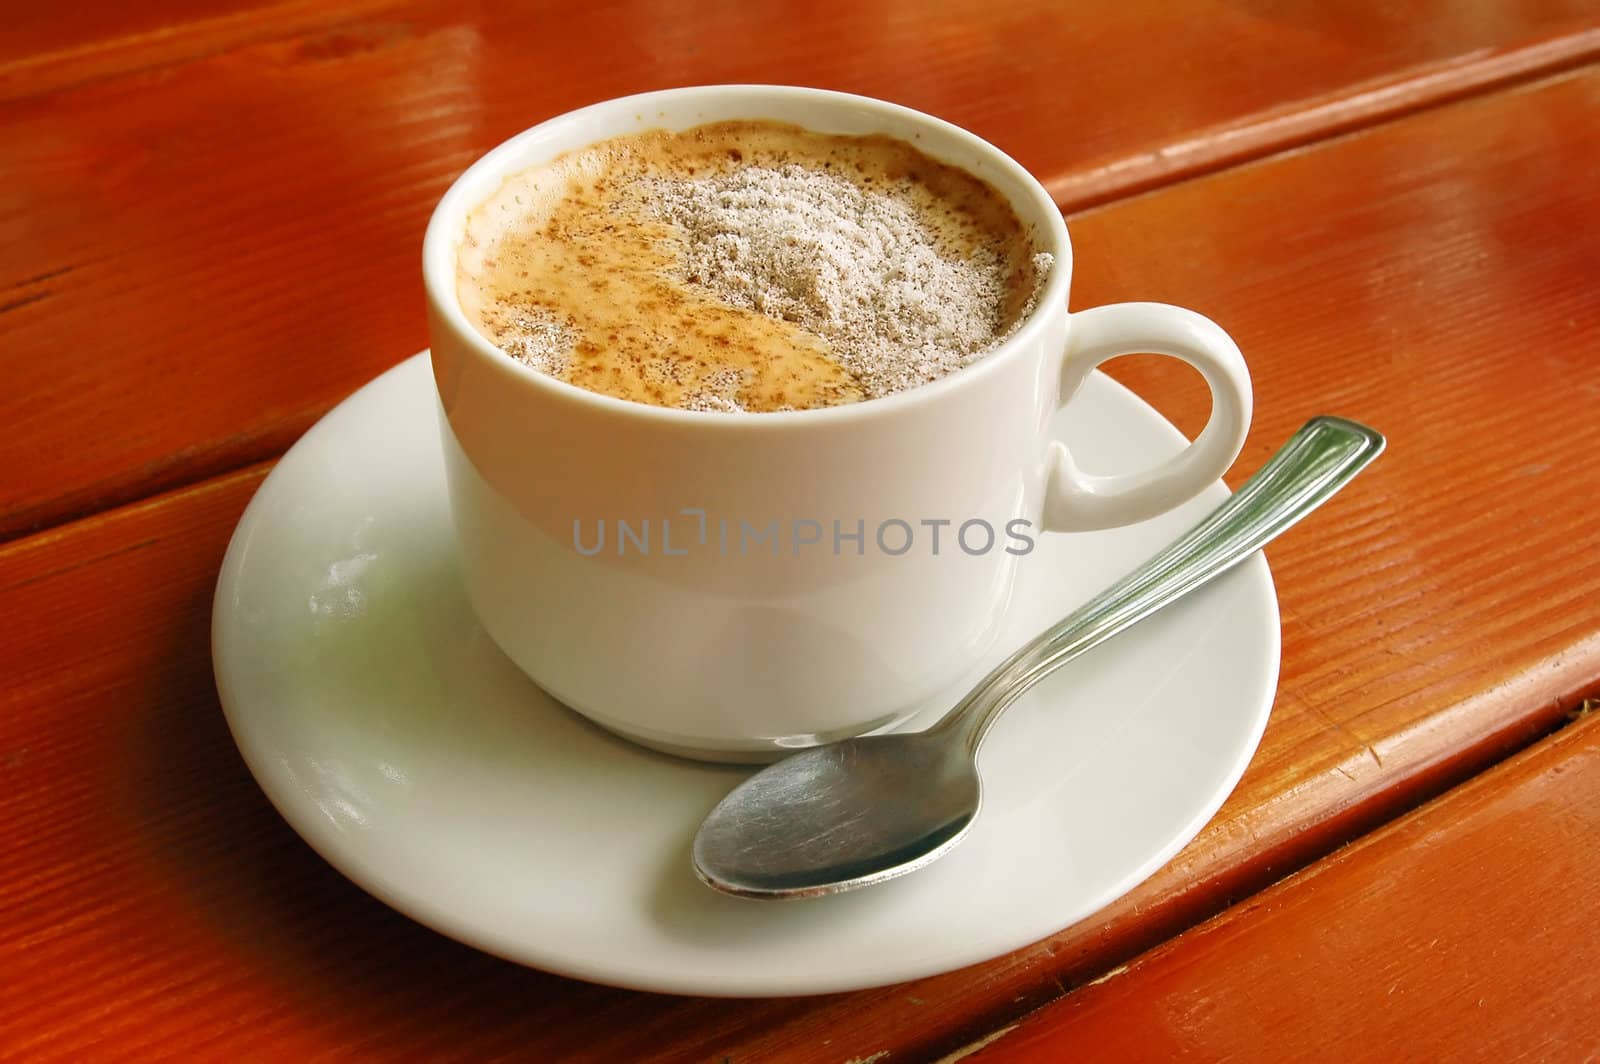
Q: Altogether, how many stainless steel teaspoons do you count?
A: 1